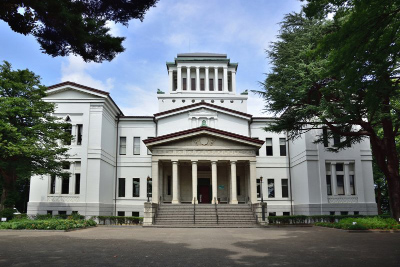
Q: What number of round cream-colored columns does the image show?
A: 4